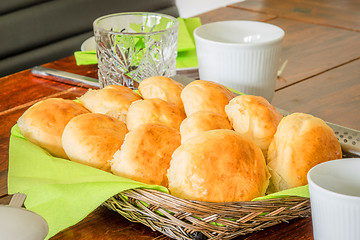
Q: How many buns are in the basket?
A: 11